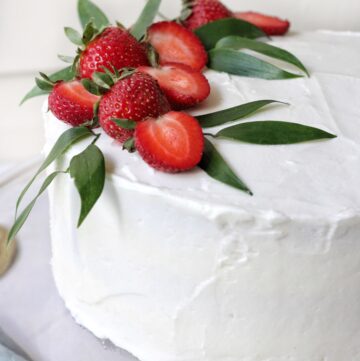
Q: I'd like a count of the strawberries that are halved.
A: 5